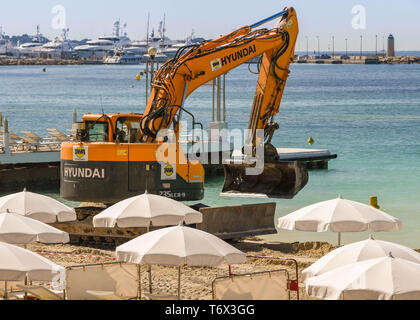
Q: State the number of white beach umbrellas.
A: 8